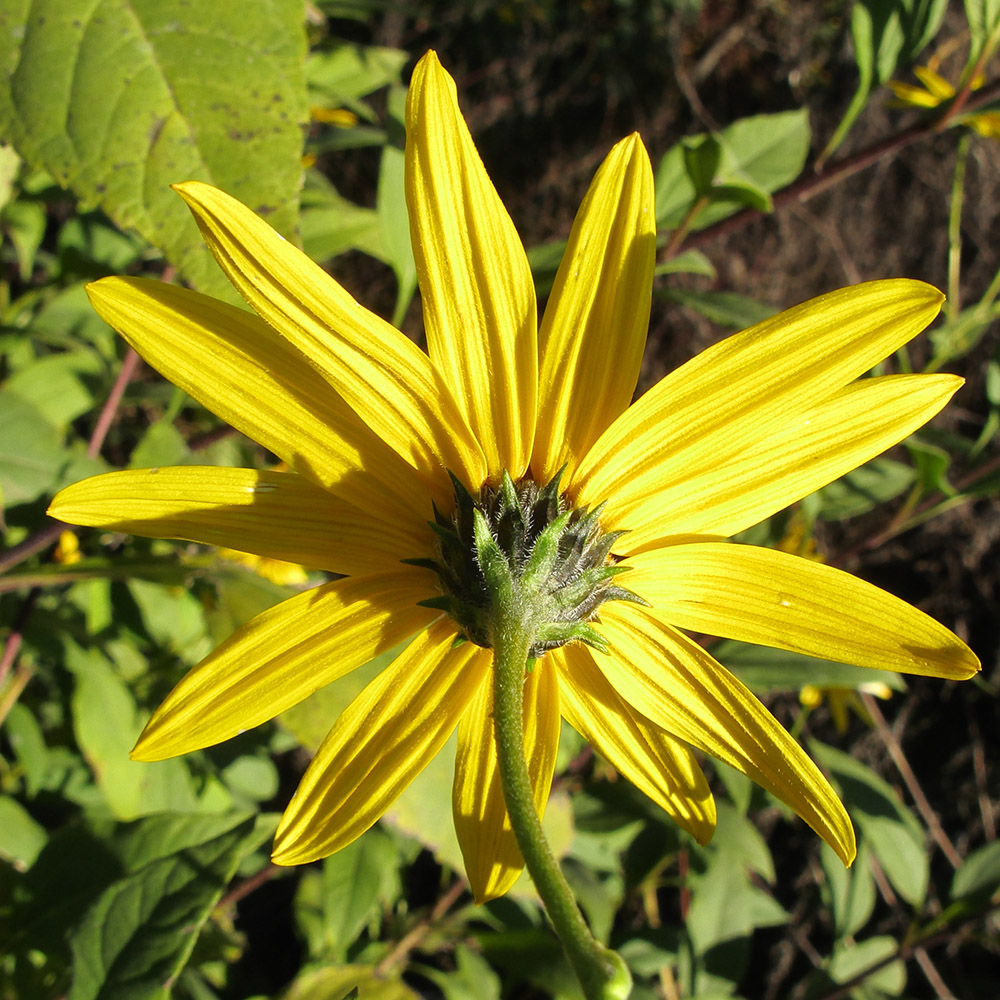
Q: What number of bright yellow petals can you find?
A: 13